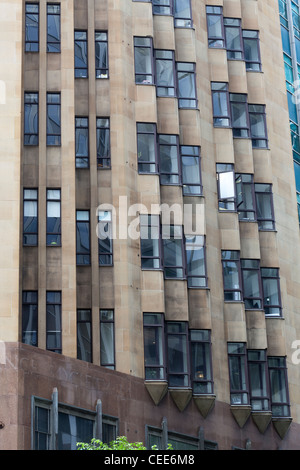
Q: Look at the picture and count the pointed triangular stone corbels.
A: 6